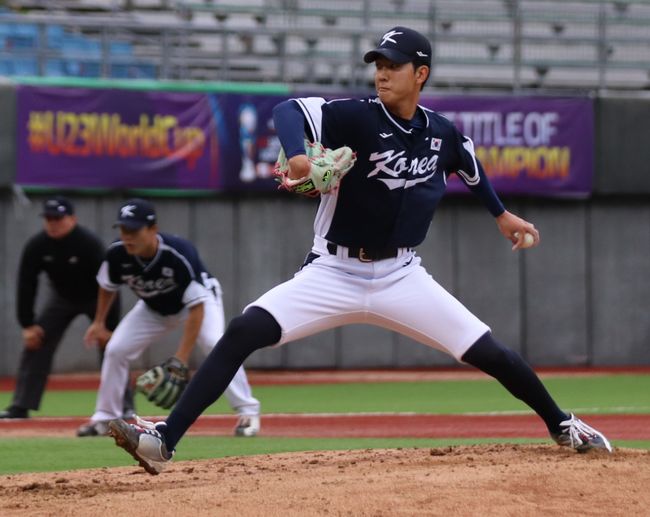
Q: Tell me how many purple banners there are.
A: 2